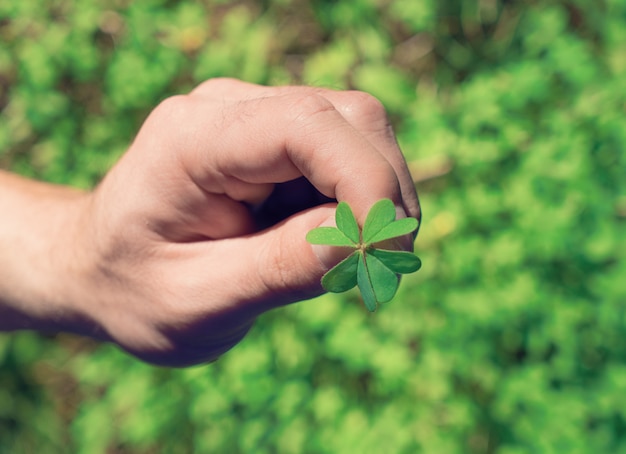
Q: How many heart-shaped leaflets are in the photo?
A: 4